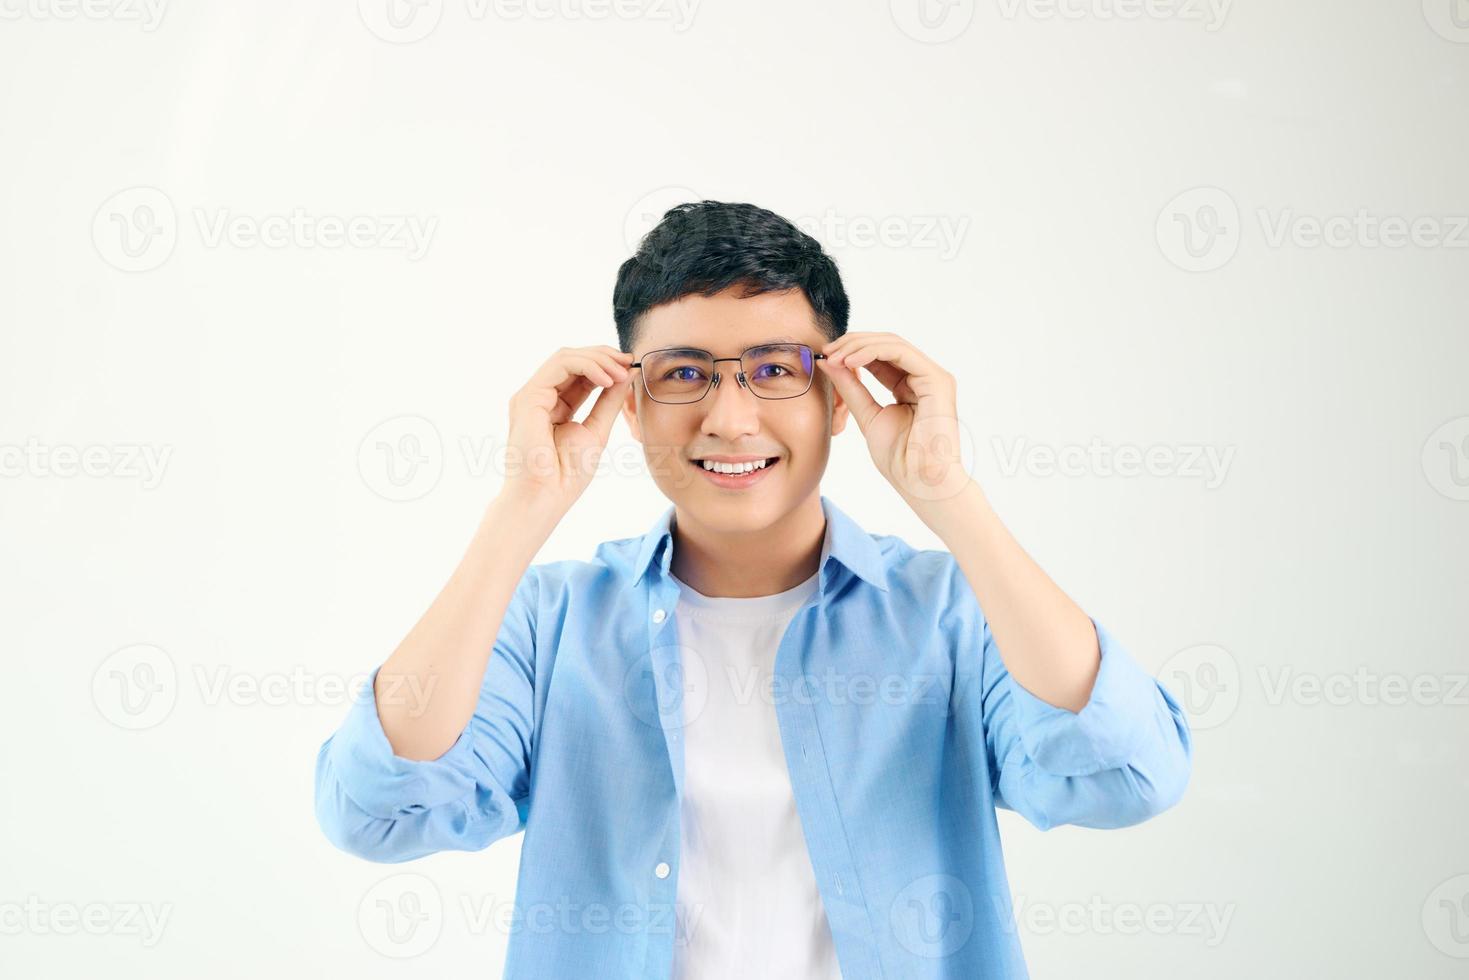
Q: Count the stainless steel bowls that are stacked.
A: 0